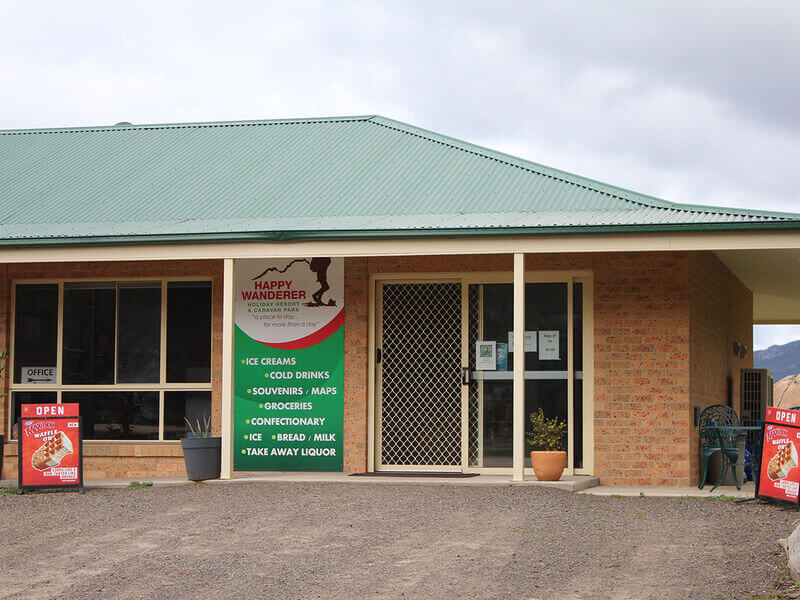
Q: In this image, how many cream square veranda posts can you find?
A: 2